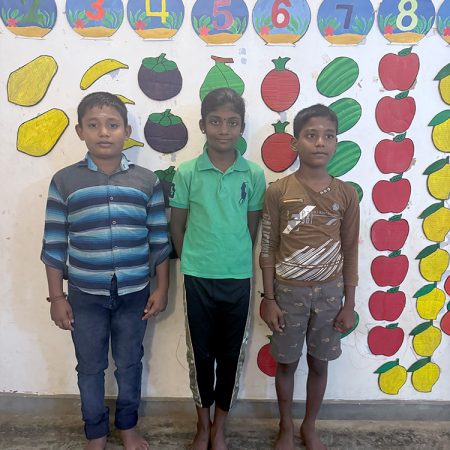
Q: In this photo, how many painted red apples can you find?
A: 8